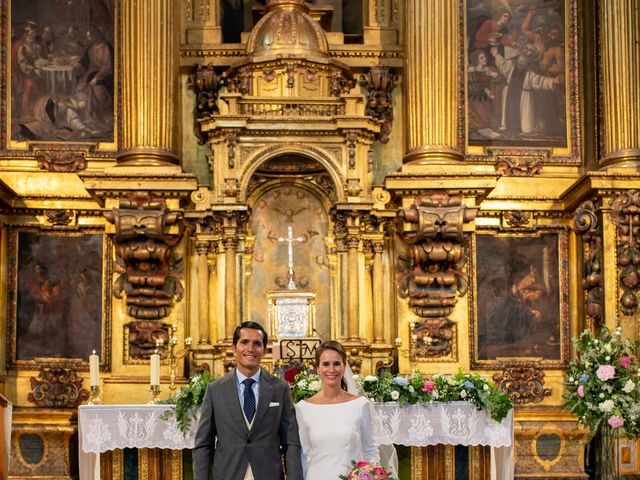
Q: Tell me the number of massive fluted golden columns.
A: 3